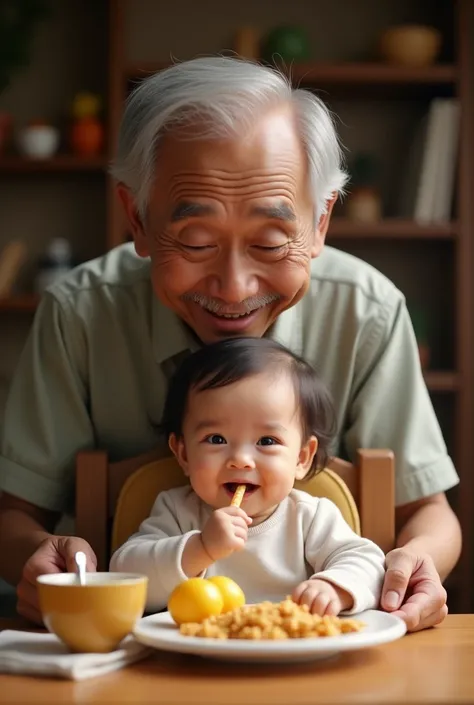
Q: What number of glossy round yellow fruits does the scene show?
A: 2